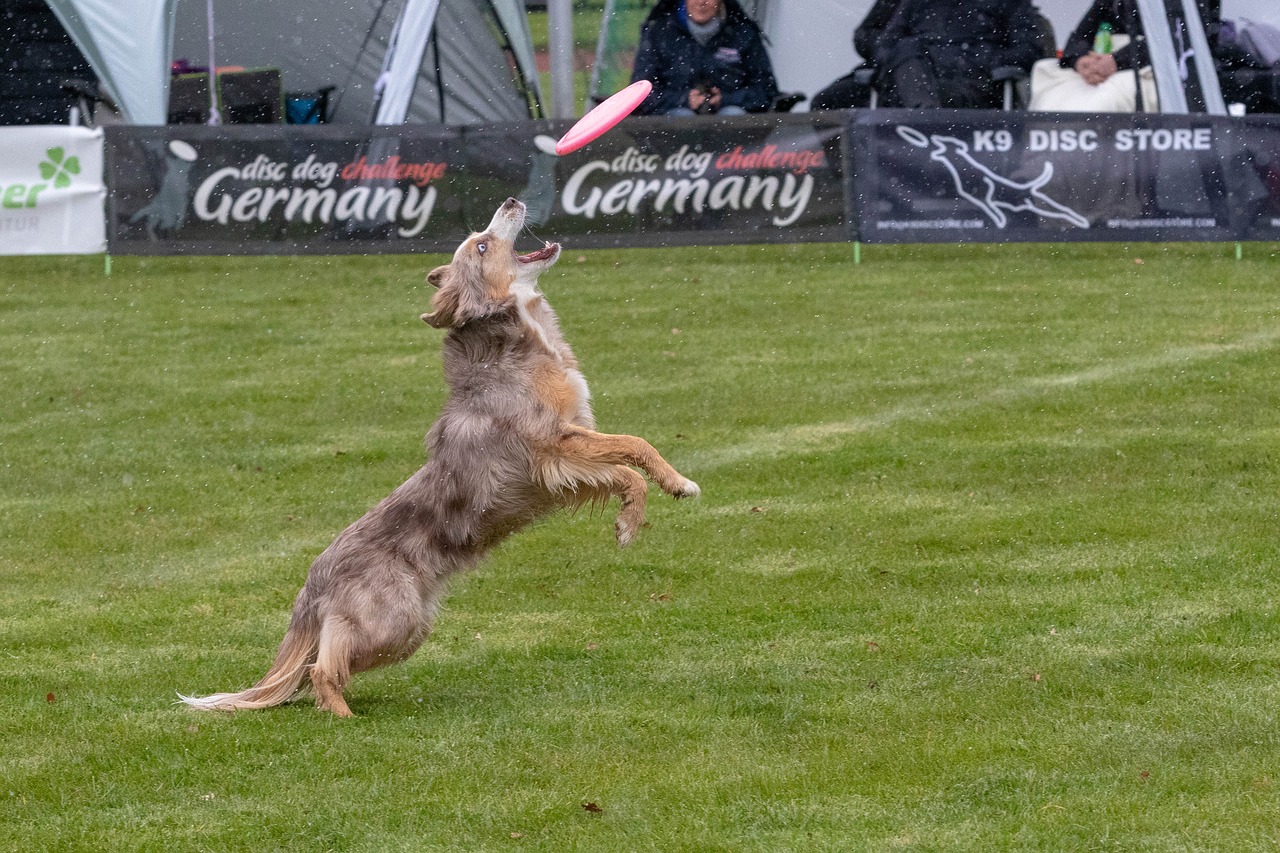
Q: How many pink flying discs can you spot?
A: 1